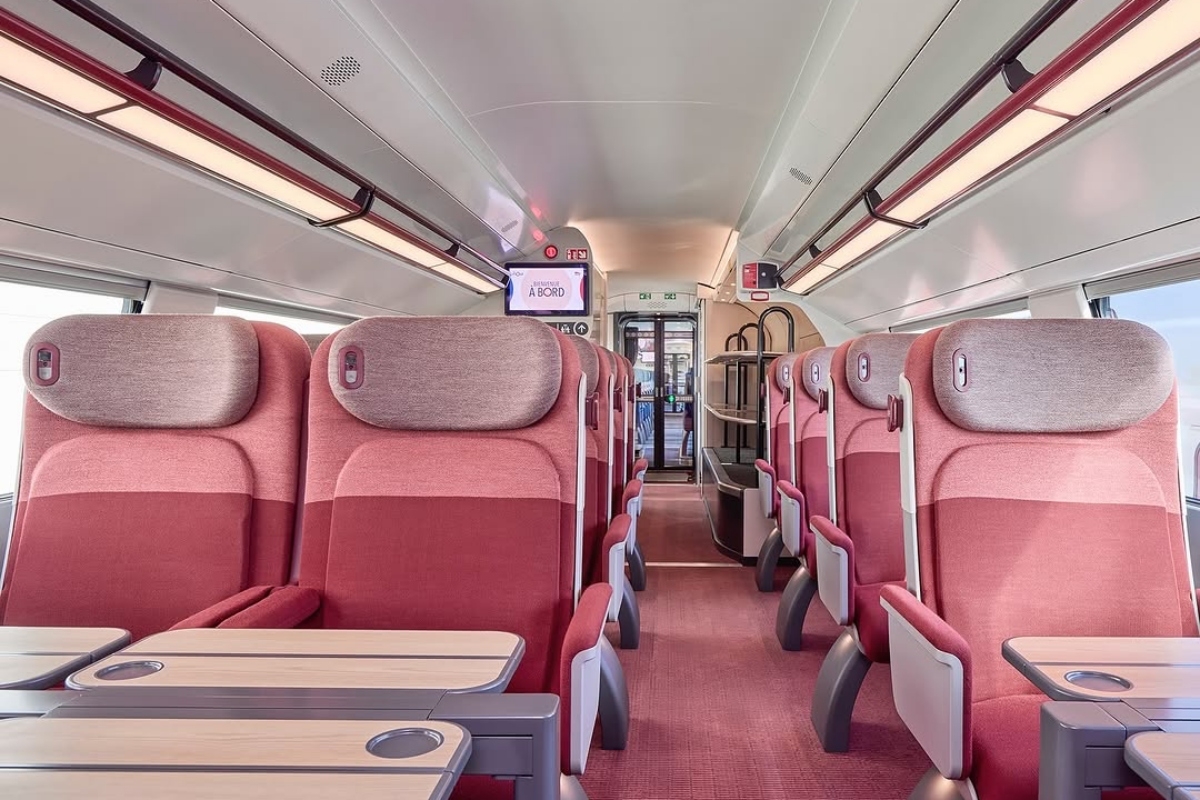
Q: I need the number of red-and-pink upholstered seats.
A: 9